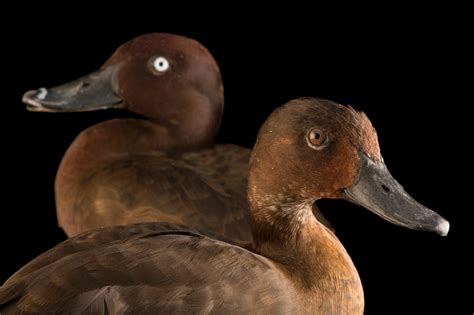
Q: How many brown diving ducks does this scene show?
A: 2